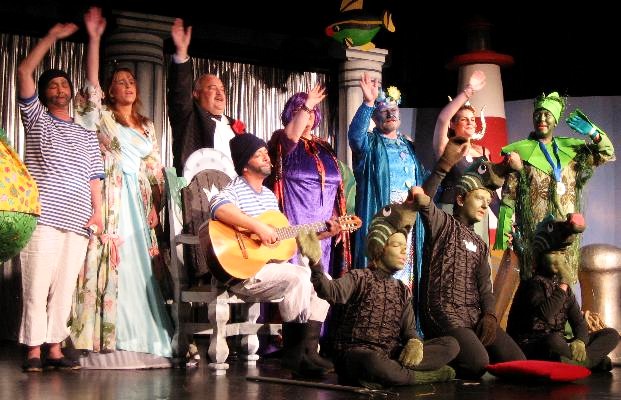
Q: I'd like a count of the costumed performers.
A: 11